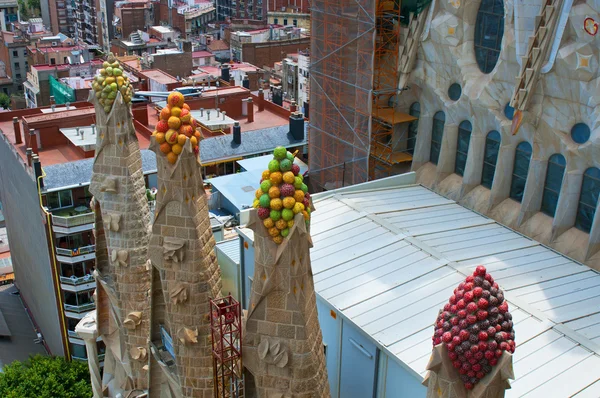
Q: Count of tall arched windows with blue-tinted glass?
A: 7